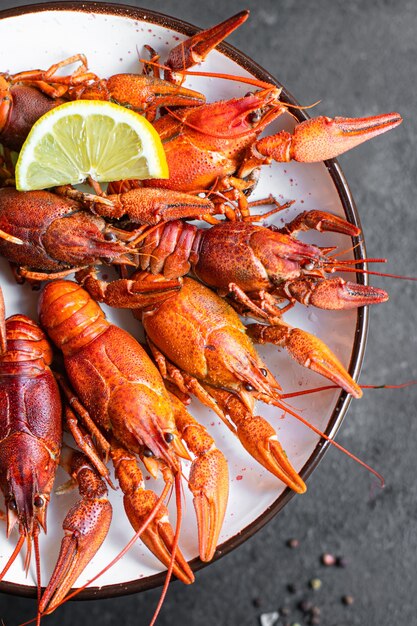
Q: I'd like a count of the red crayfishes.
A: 7